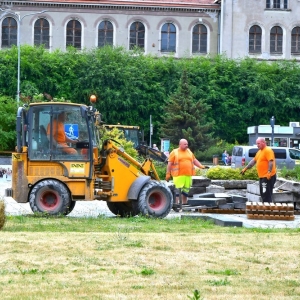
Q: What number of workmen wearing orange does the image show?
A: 3